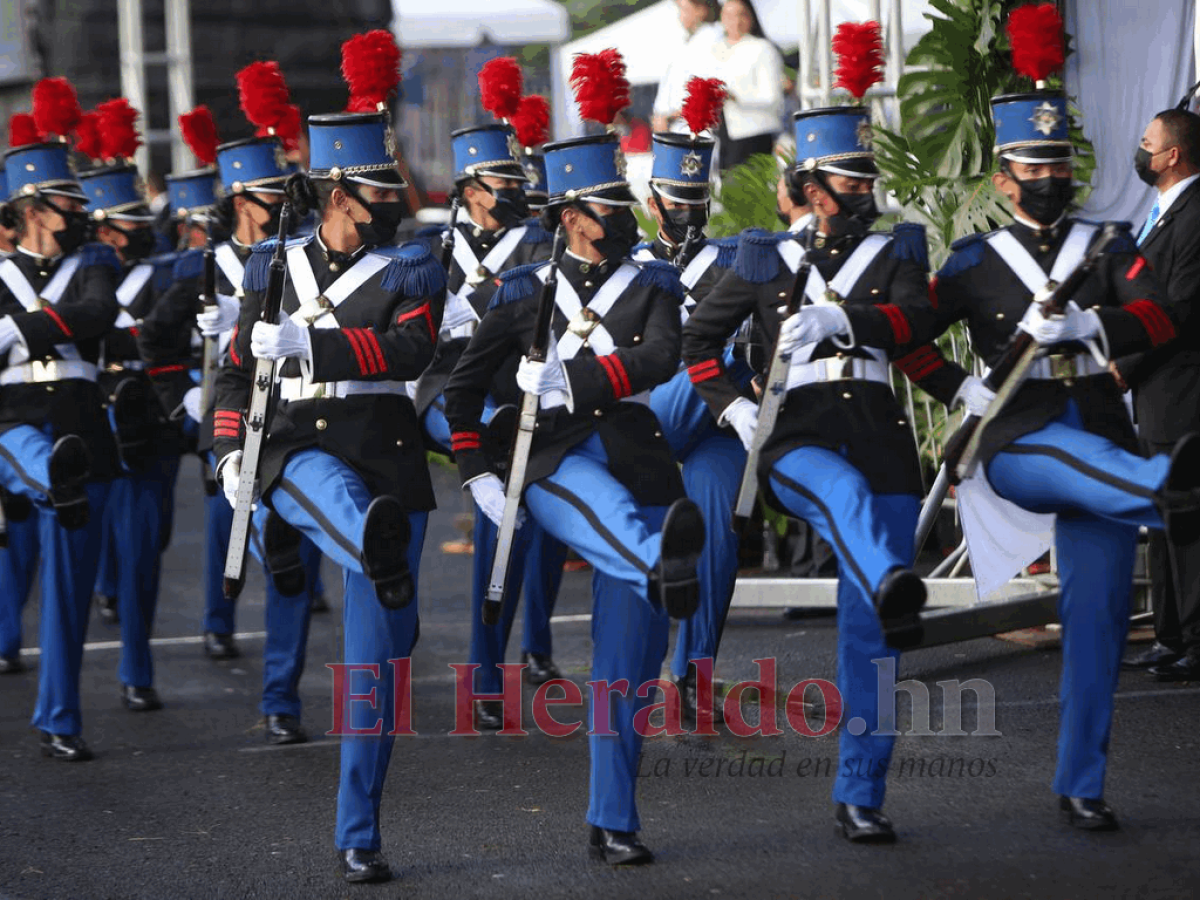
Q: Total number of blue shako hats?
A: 12